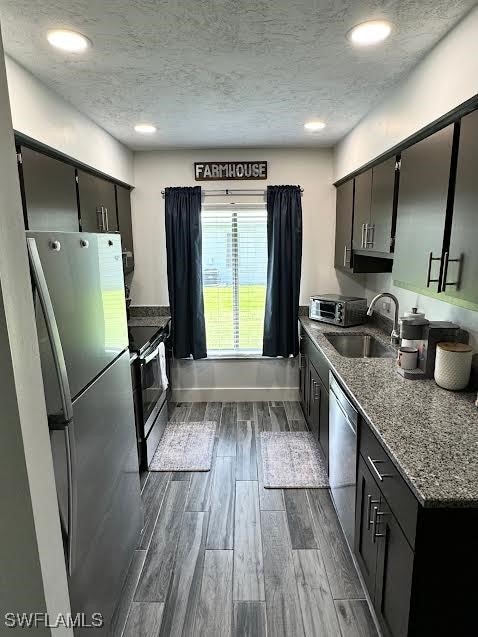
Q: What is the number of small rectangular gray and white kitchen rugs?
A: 2